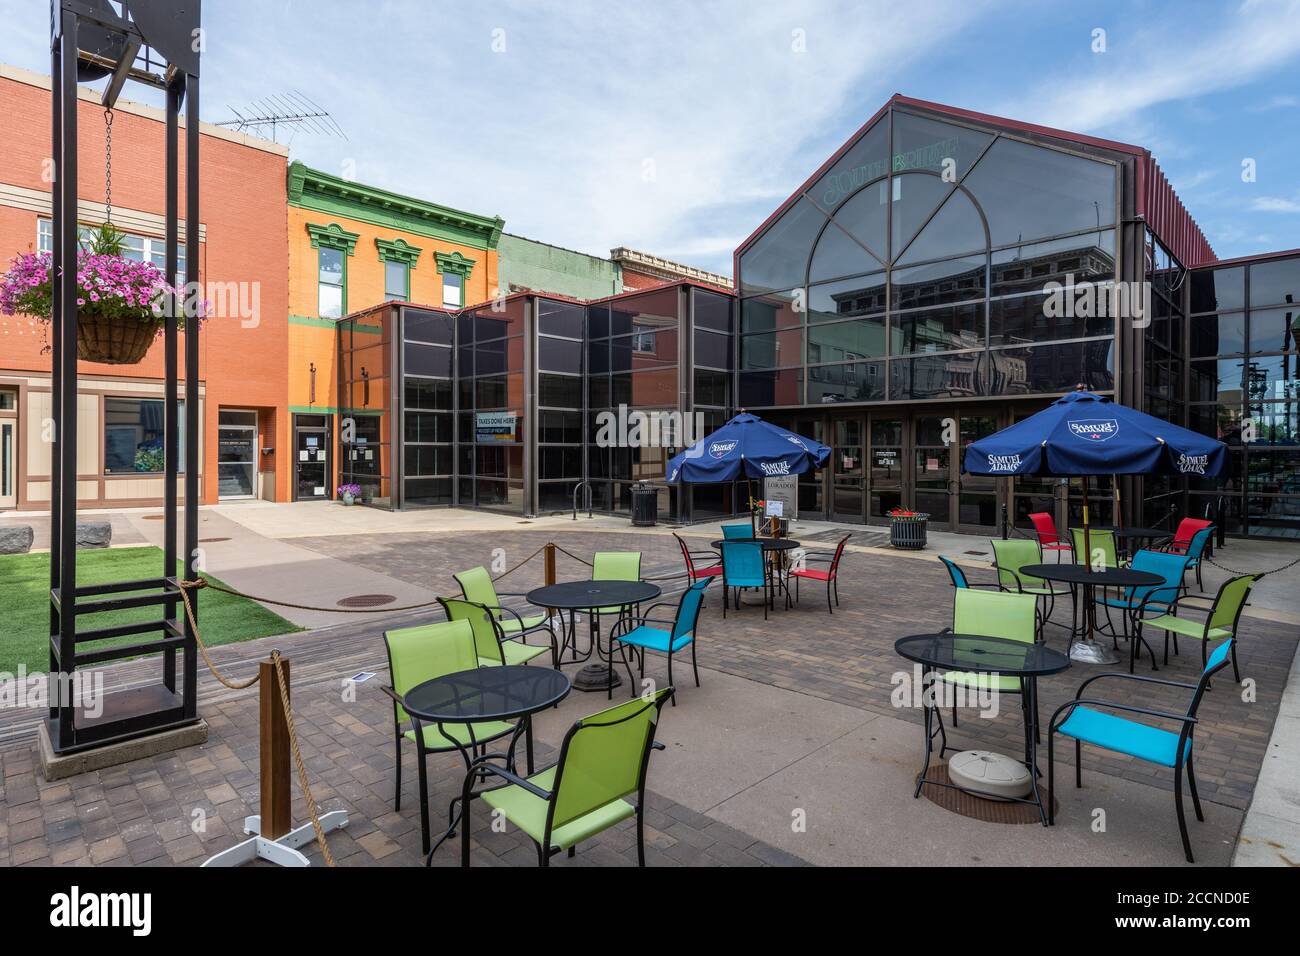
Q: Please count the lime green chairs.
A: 9